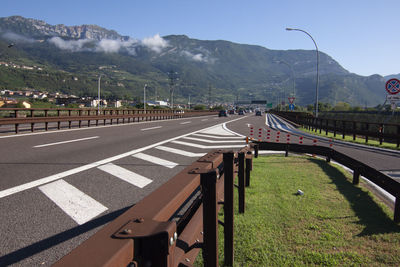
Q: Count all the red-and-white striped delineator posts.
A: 8